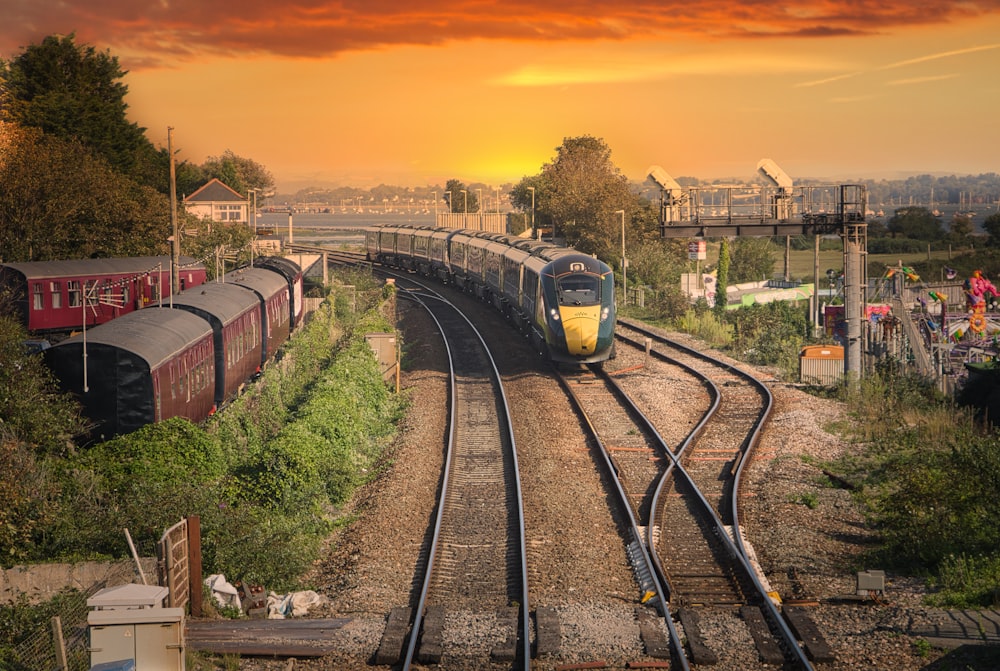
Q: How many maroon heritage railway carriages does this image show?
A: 5